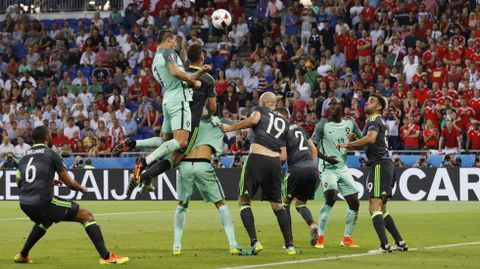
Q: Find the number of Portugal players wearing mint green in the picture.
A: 3